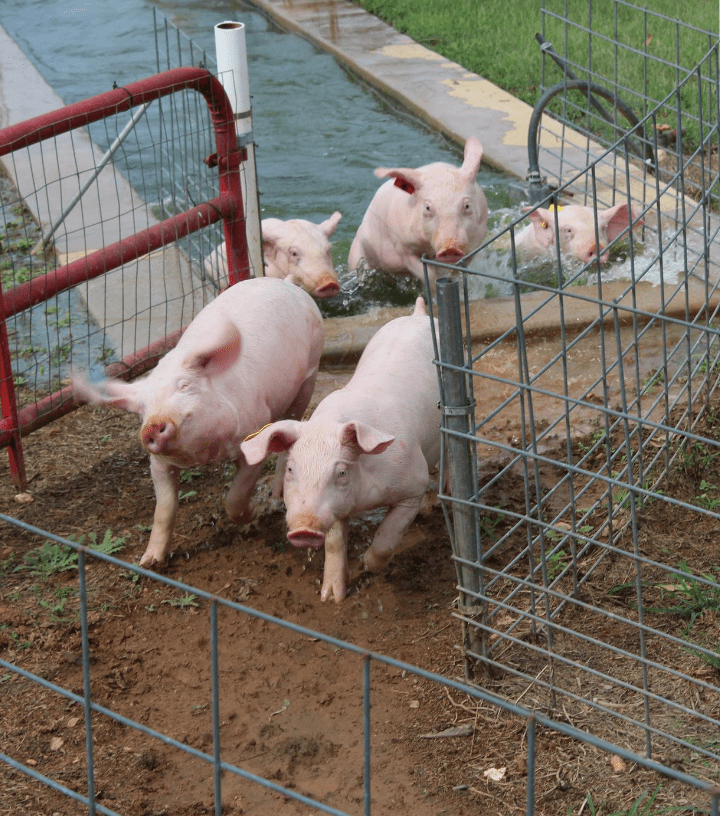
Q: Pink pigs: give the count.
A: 5